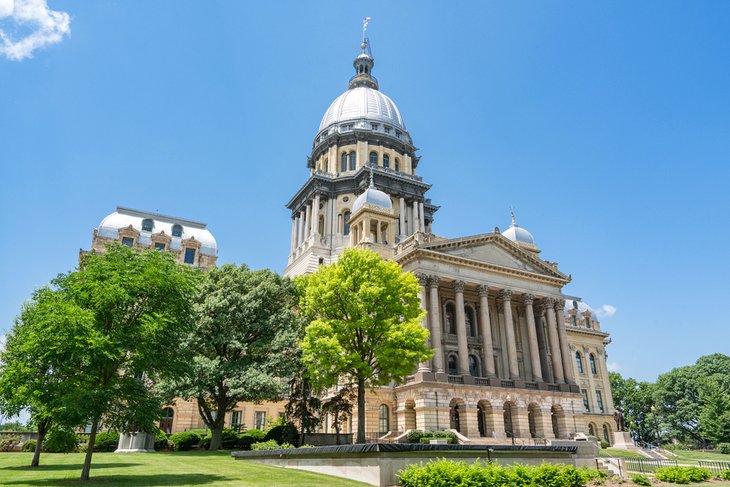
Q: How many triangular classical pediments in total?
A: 1